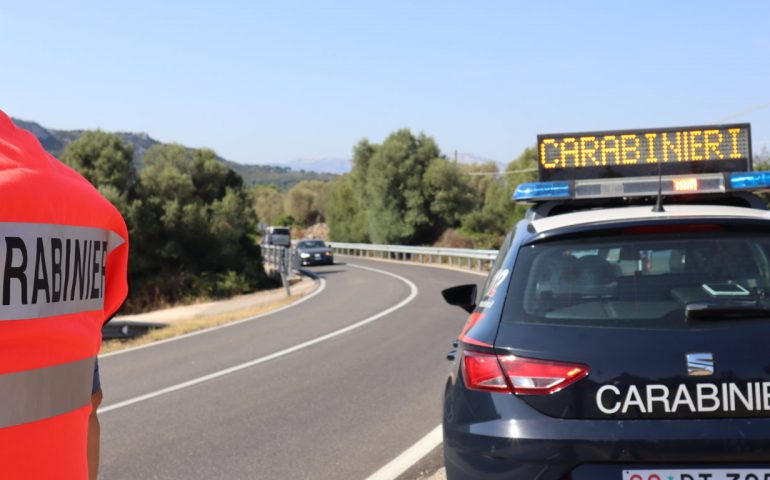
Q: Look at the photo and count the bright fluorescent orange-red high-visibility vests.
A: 1